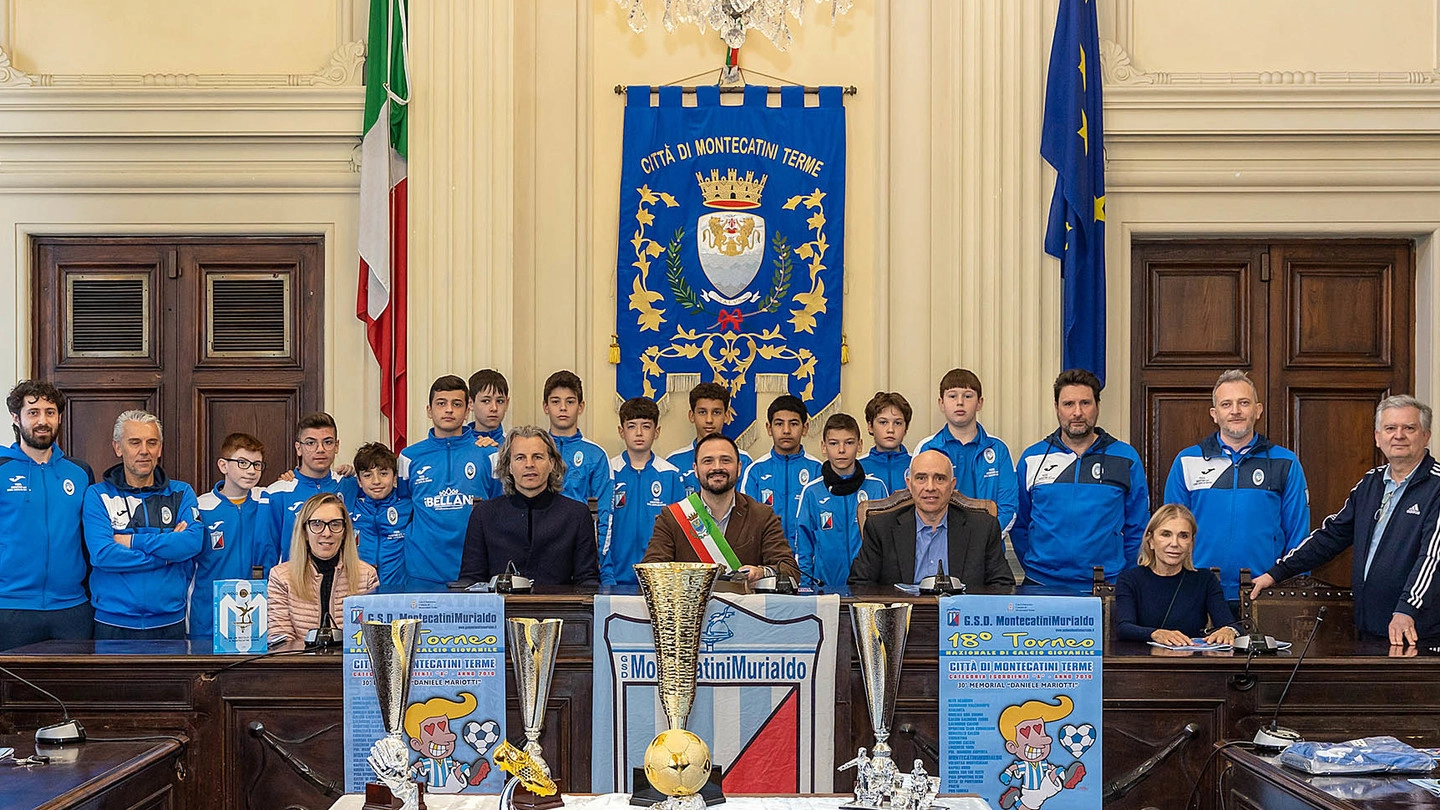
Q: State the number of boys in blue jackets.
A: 12